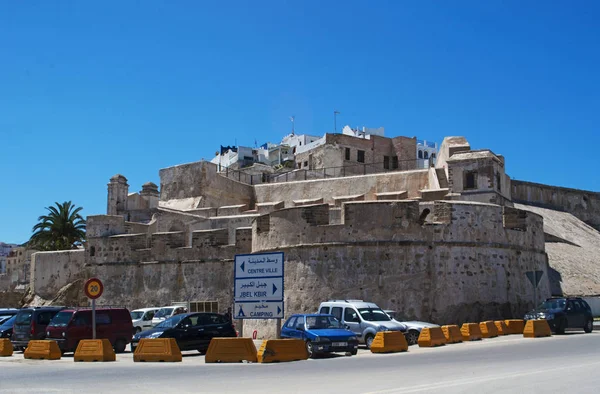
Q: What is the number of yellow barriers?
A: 14